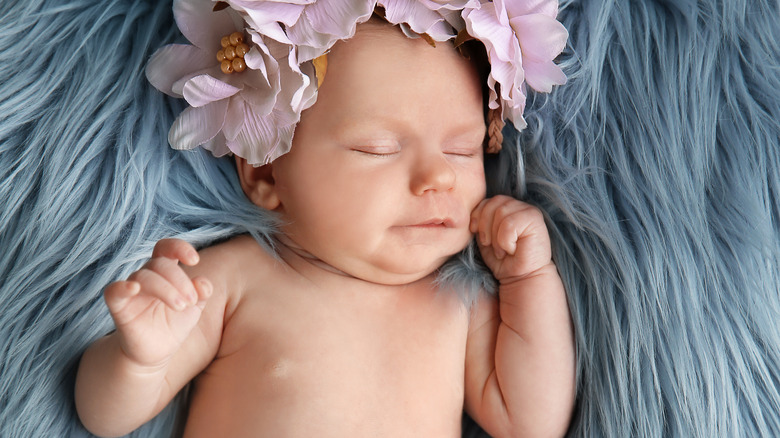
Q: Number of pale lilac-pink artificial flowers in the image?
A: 4